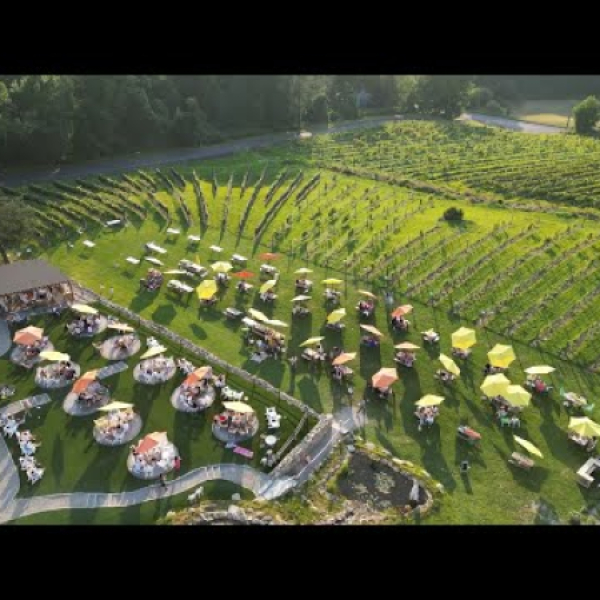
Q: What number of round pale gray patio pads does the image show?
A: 10